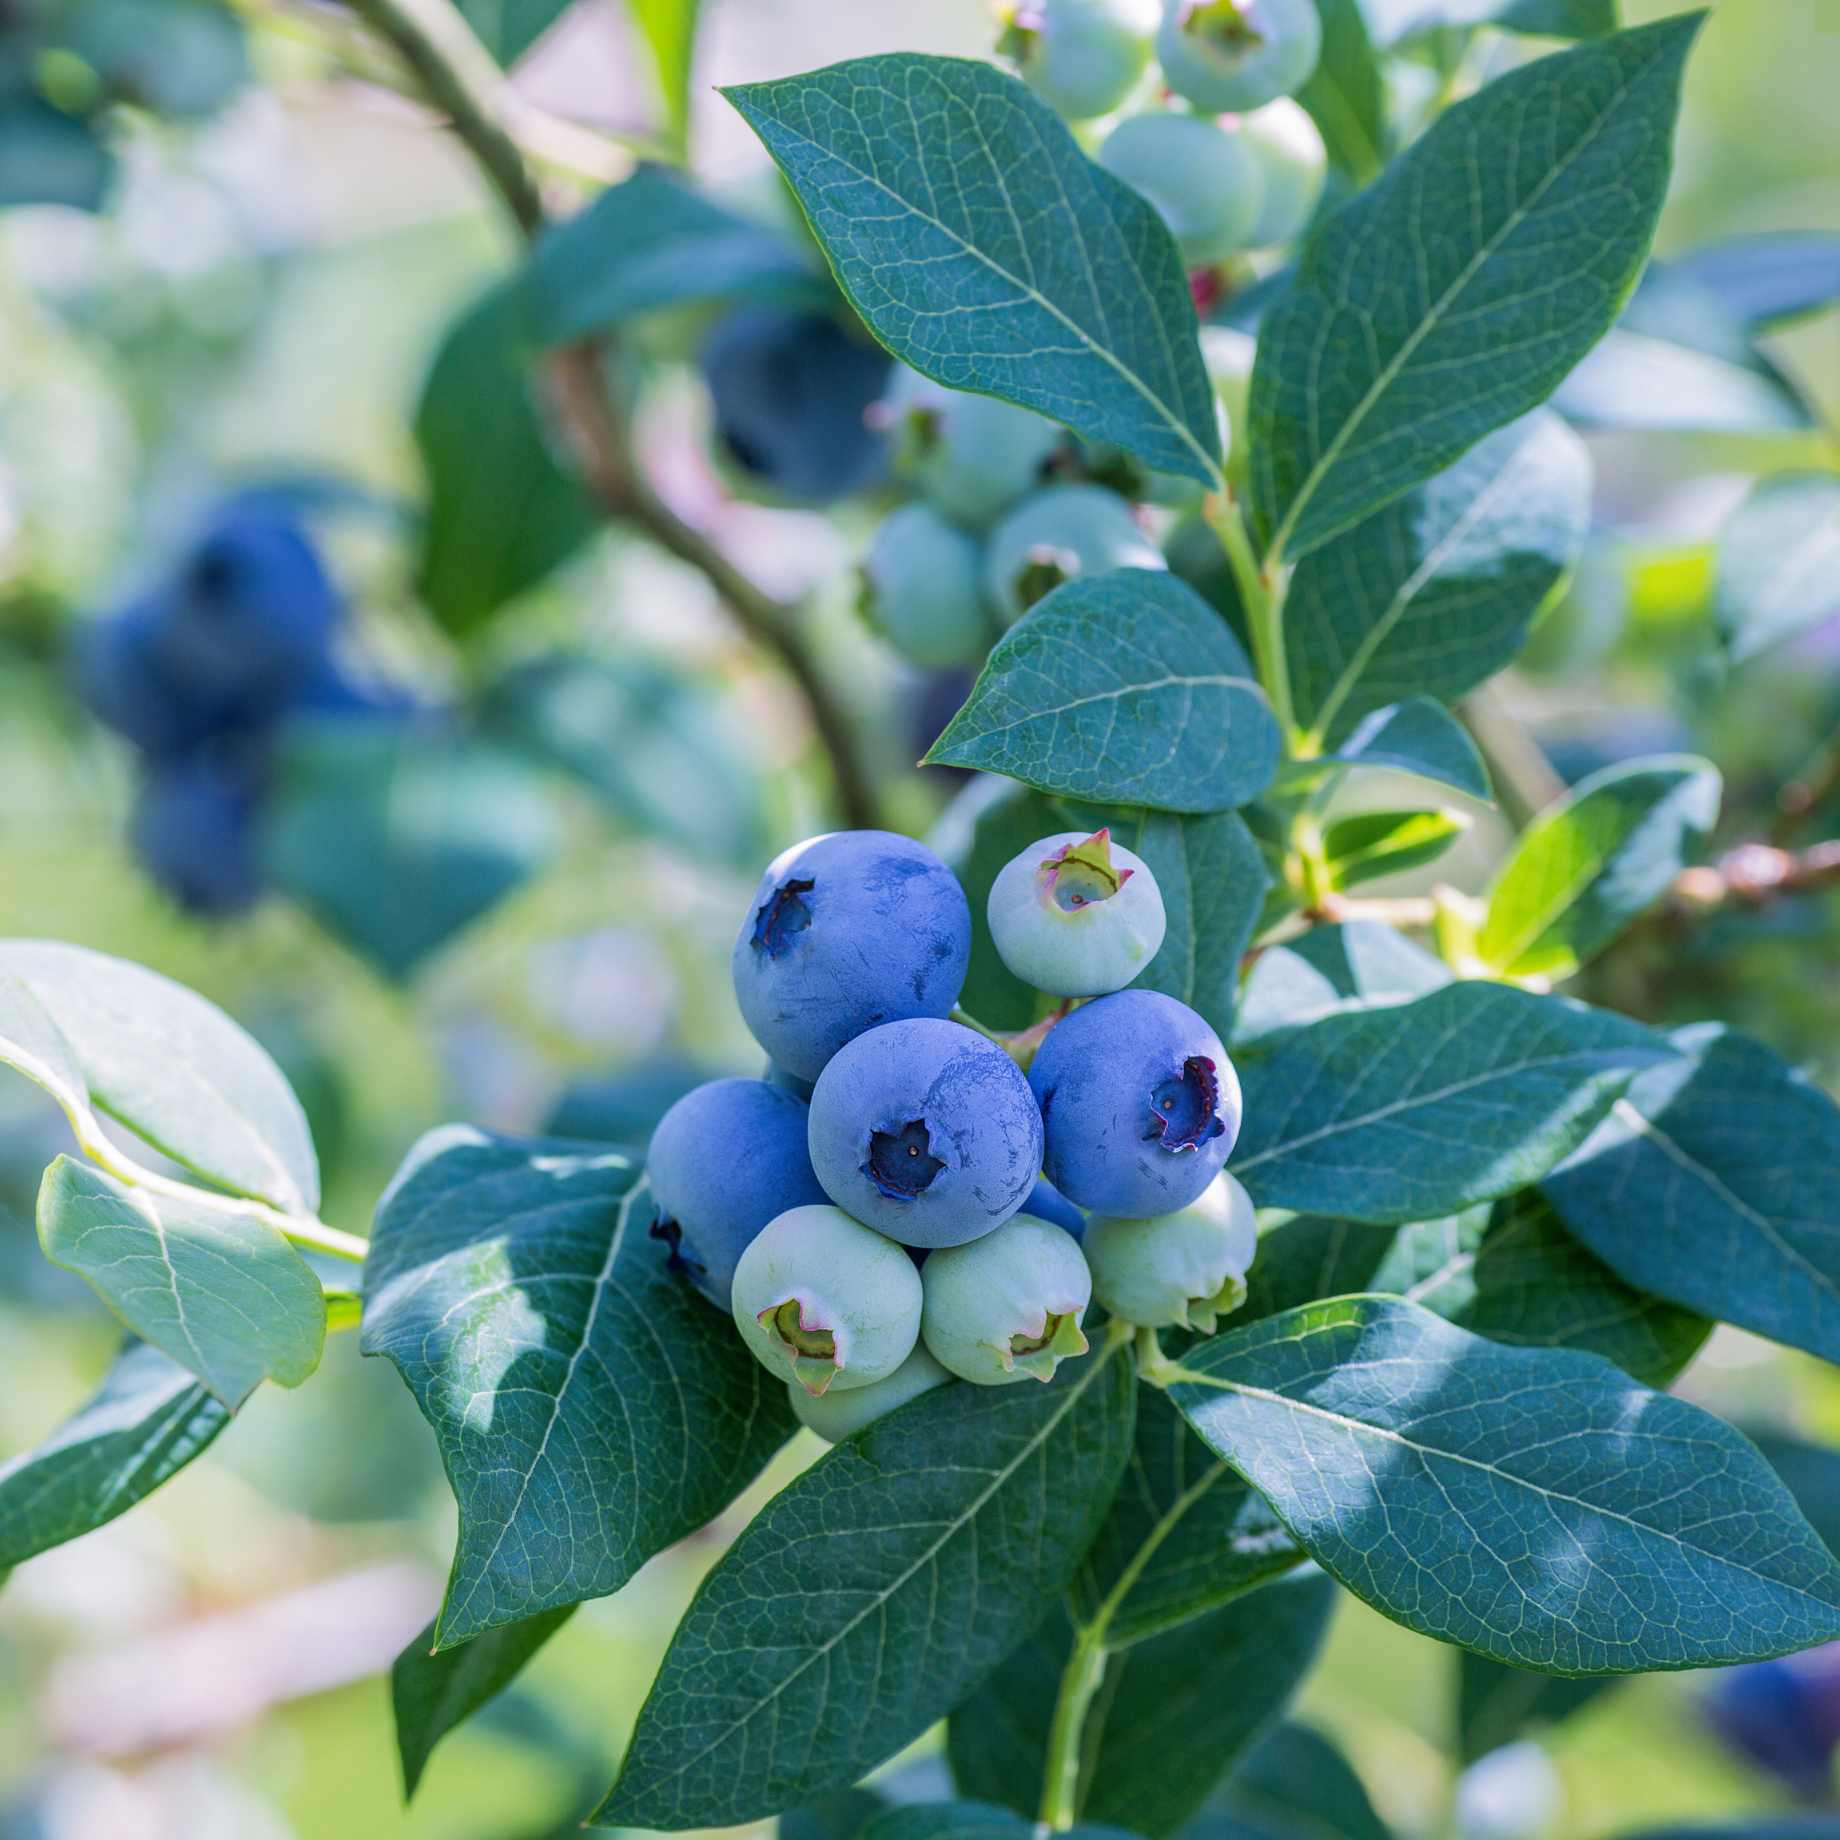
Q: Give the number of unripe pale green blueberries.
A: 12